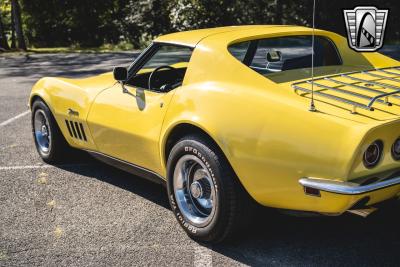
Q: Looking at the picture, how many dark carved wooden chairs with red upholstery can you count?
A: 0